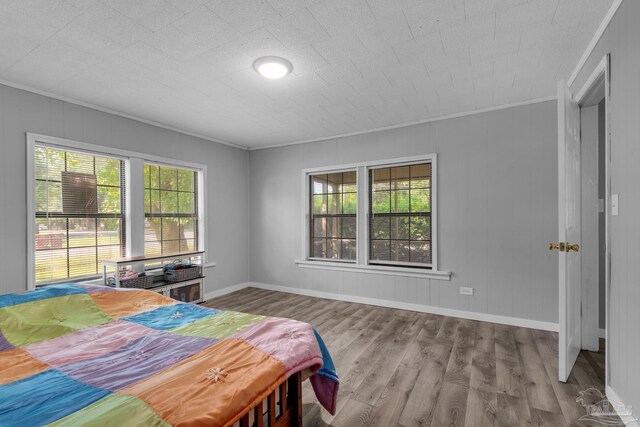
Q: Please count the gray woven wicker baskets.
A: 2